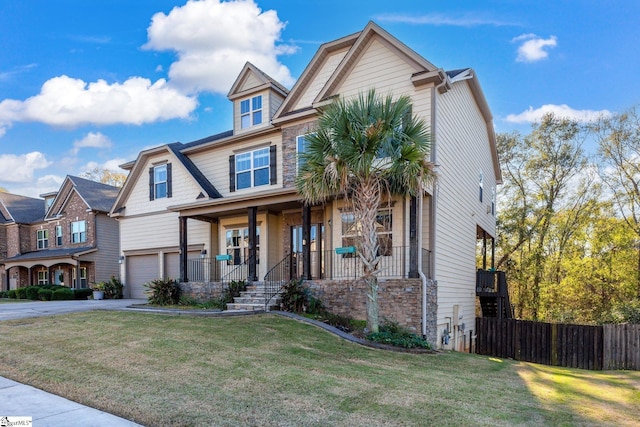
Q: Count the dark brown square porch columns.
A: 4